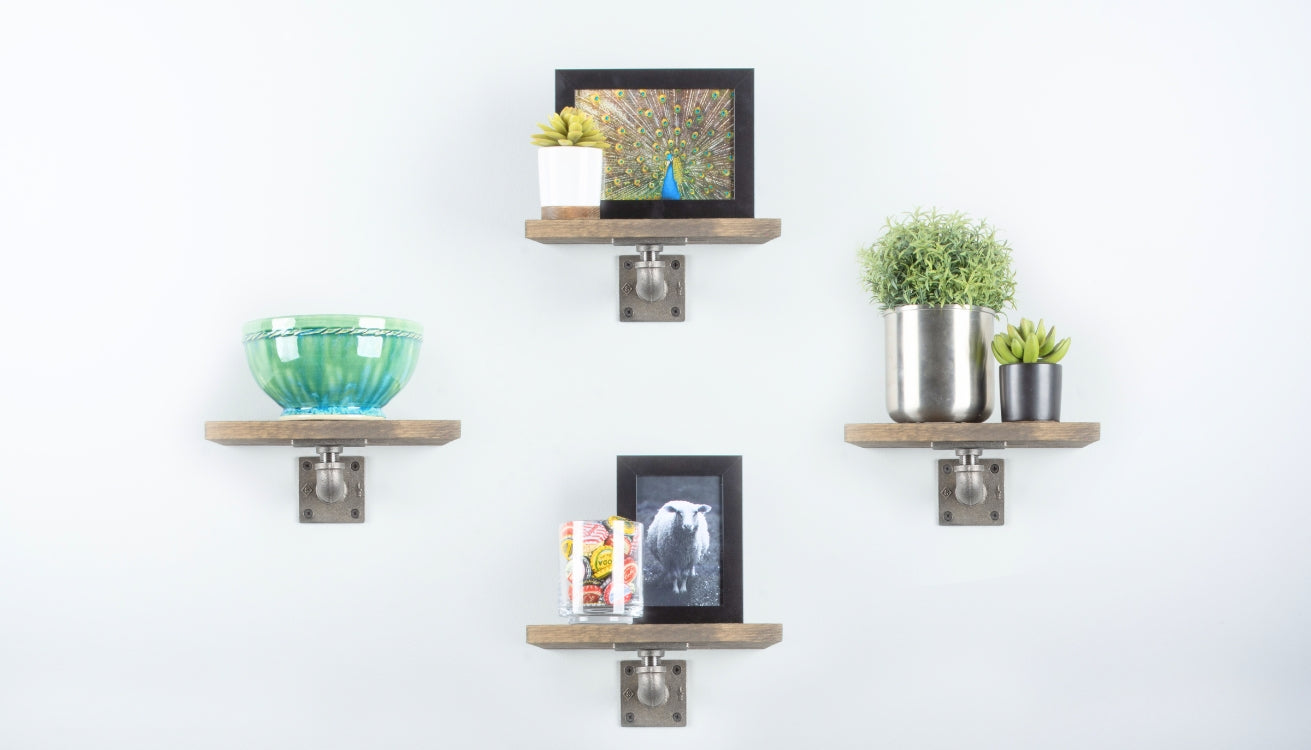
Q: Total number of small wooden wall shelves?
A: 4